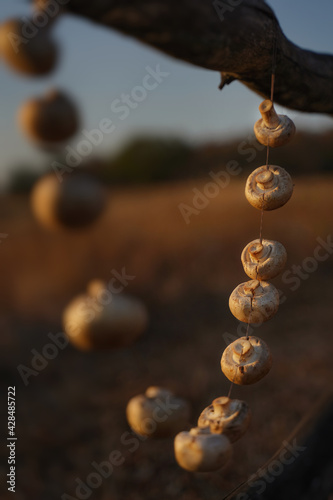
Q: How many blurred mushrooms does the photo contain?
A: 5